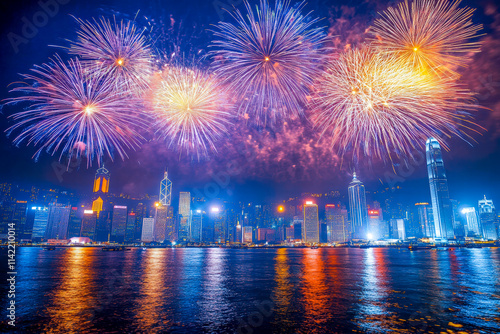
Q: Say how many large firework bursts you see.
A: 6